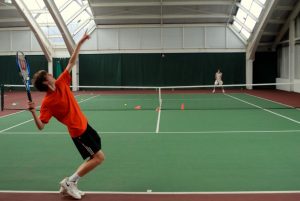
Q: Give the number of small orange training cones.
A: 3